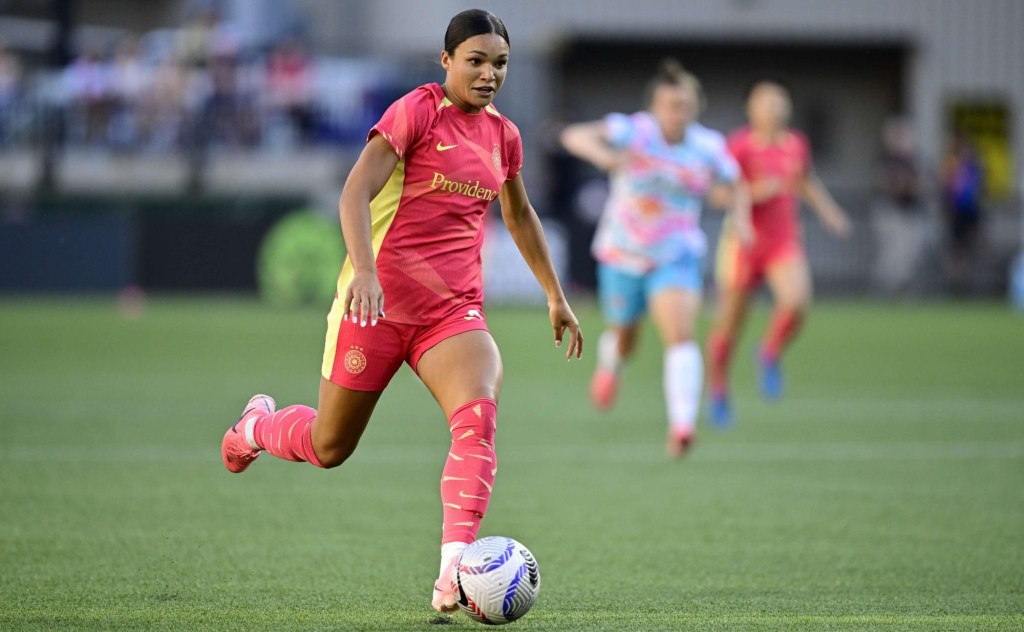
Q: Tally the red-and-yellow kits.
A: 2